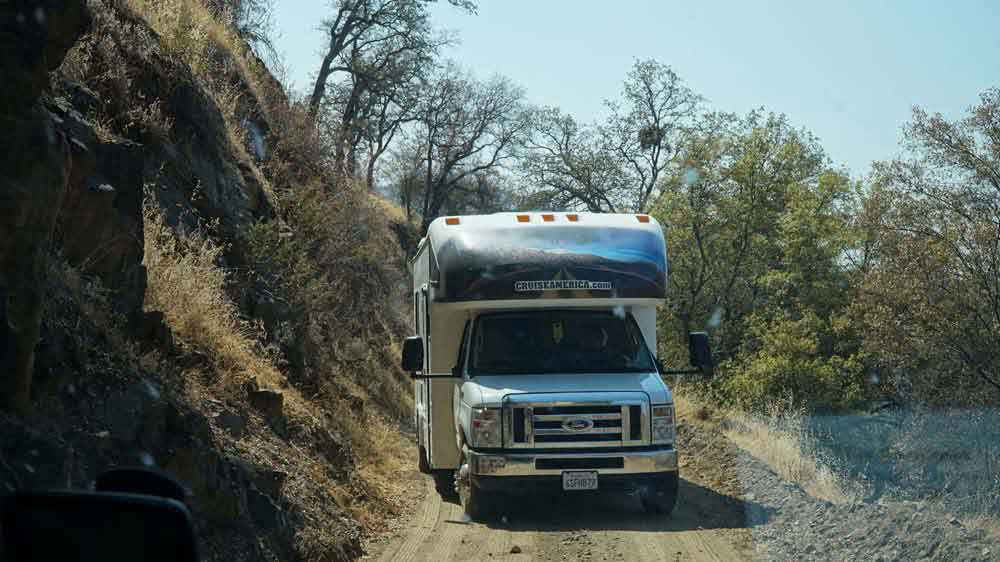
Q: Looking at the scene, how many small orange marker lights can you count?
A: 5